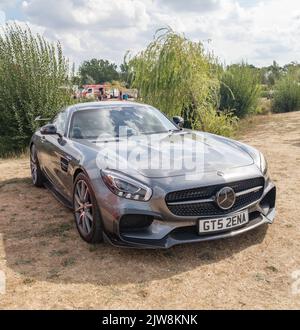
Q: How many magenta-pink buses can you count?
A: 0